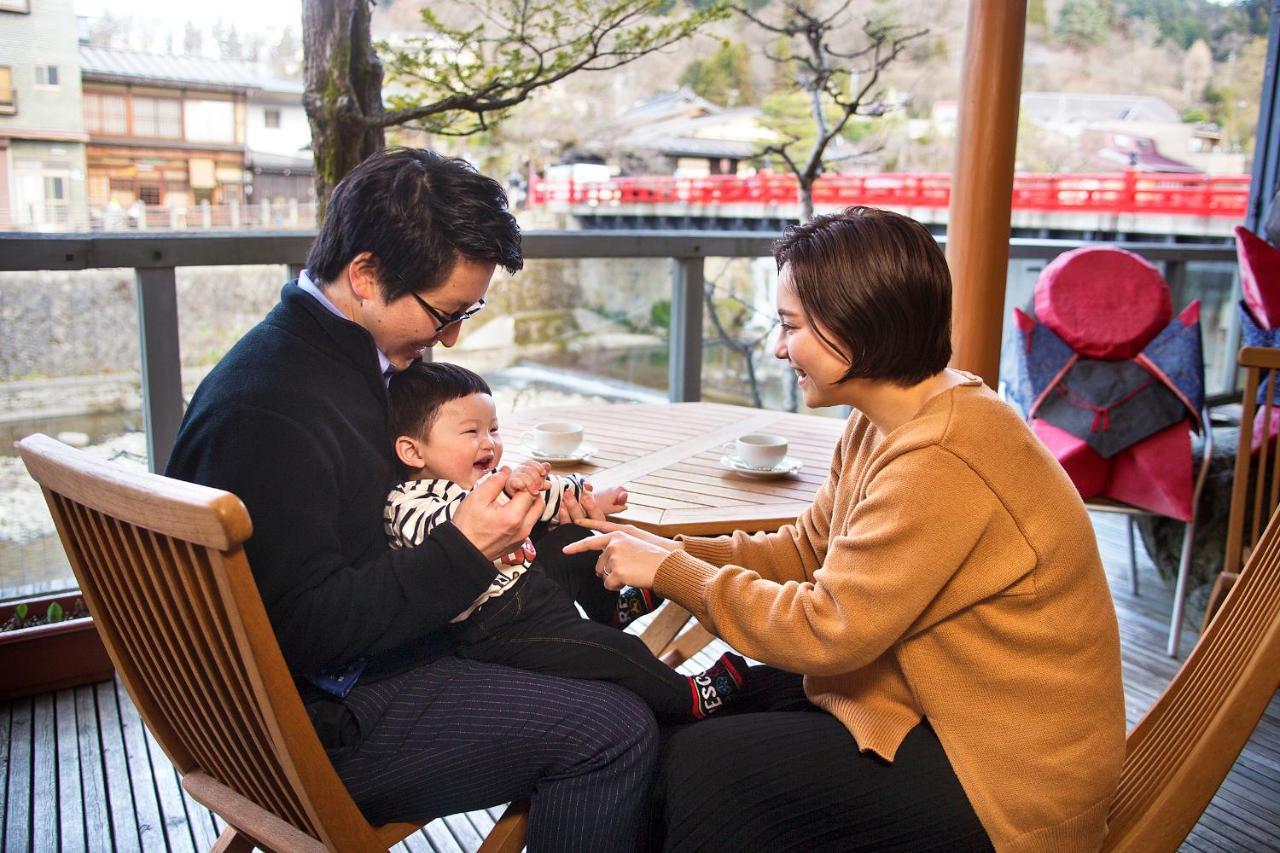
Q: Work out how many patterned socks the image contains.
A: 2